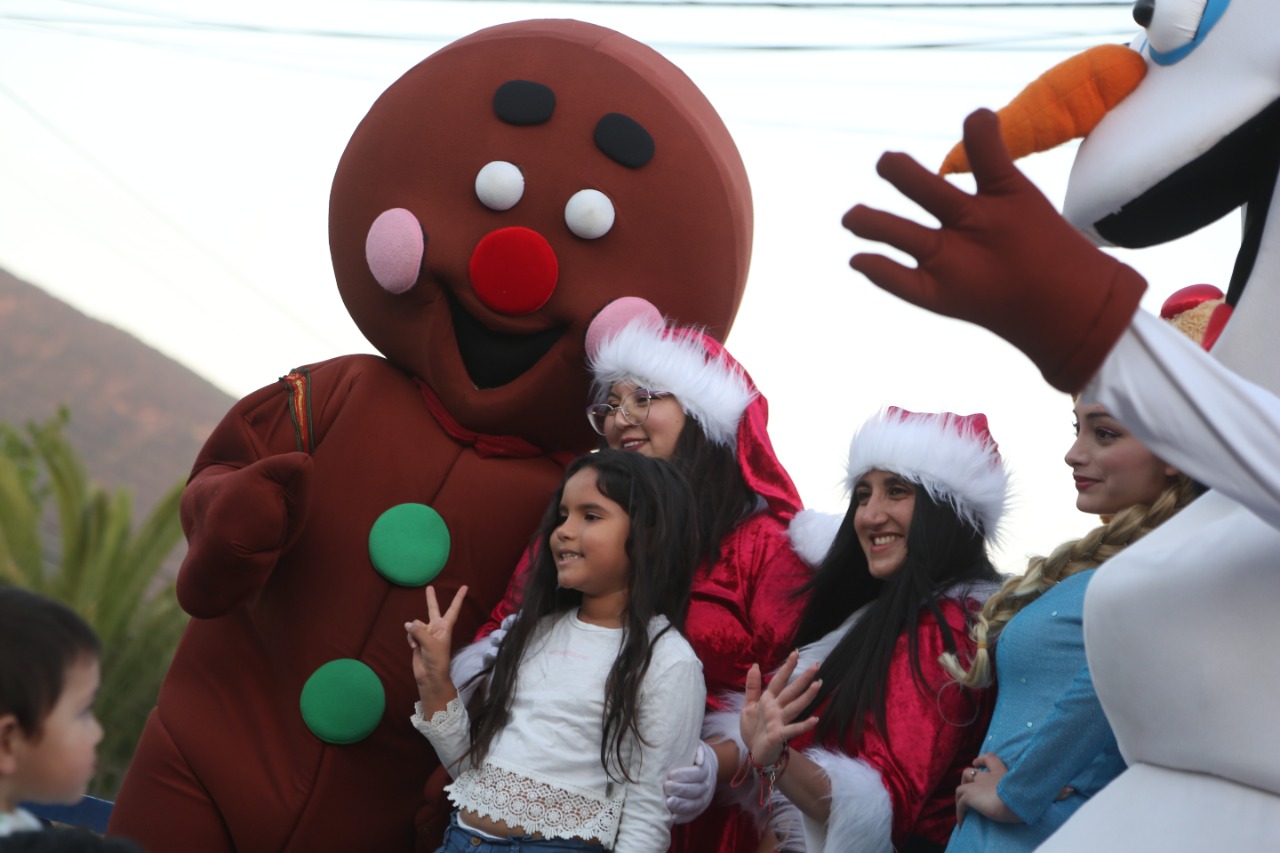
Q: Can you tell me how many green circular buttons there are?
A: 2